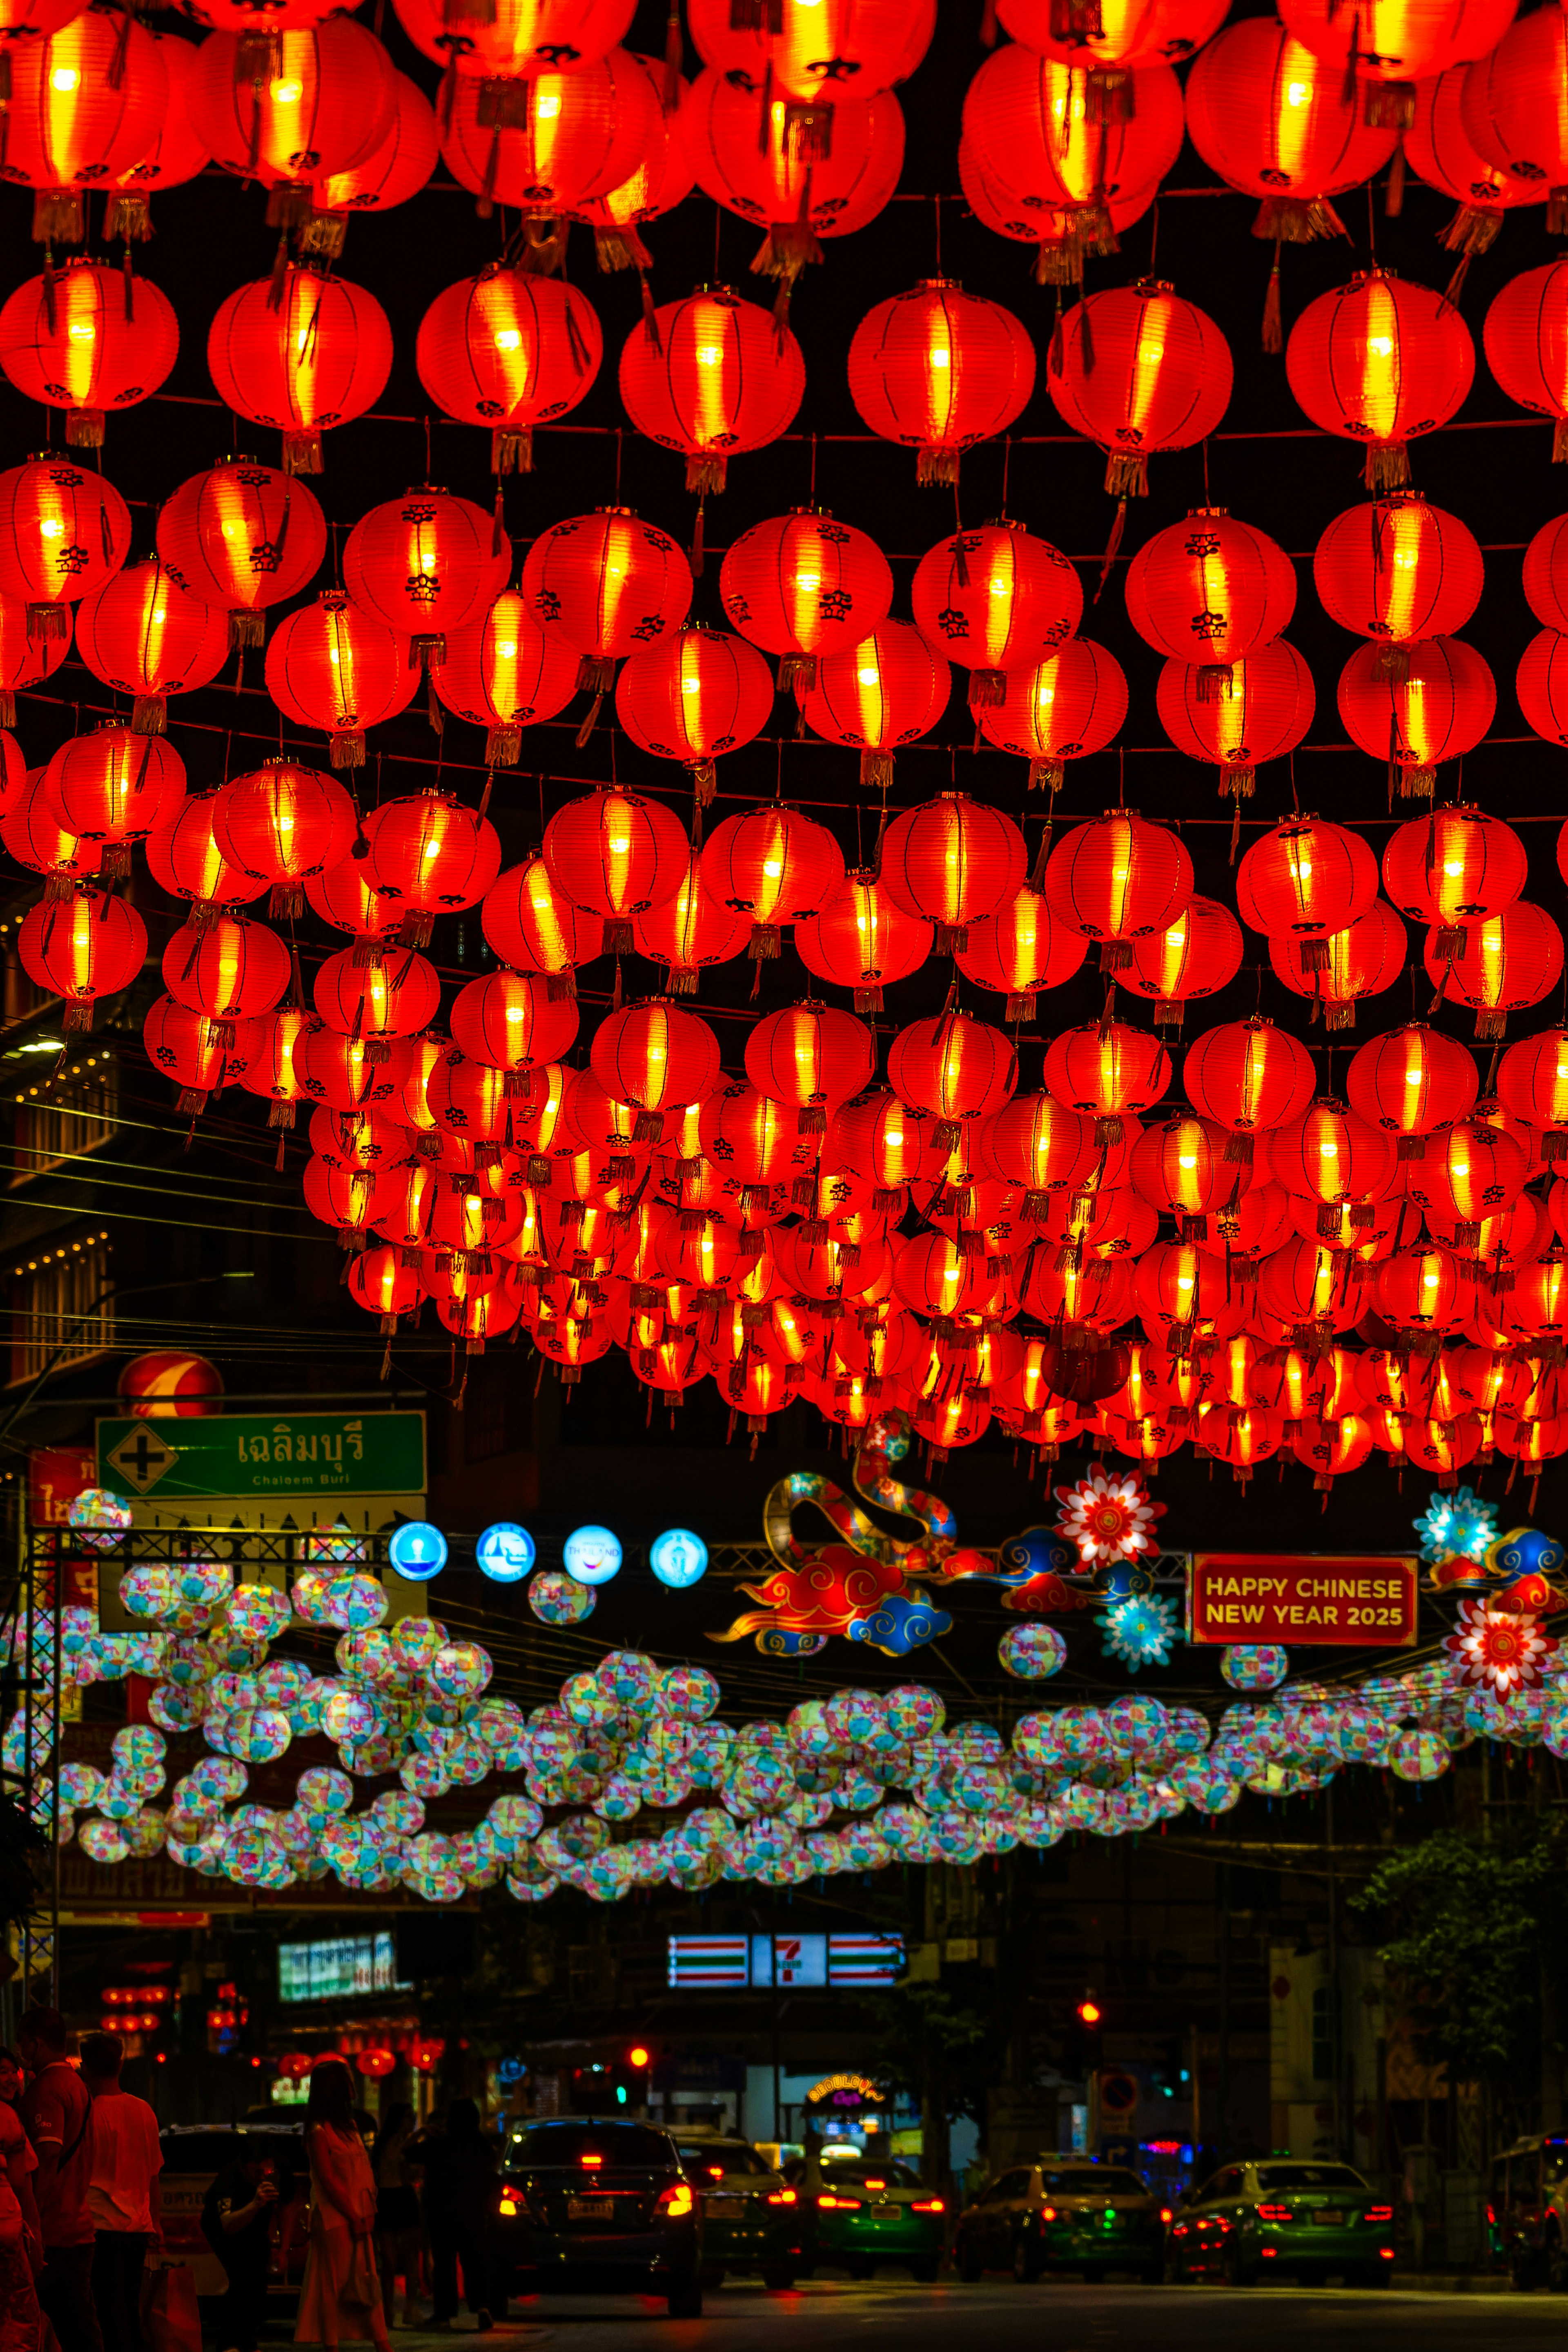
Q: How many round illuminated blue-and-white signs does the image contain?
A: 4